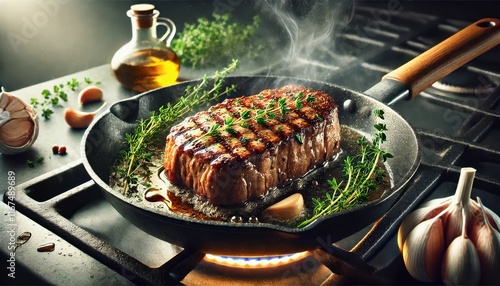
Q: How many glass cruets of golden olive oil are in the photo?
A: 1